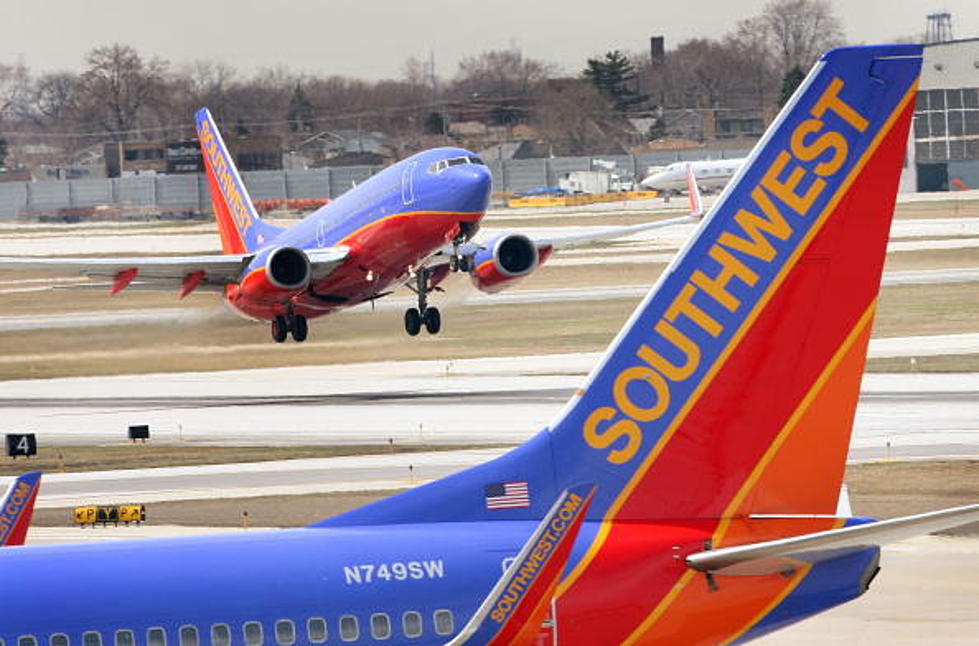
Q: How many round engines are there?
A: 2